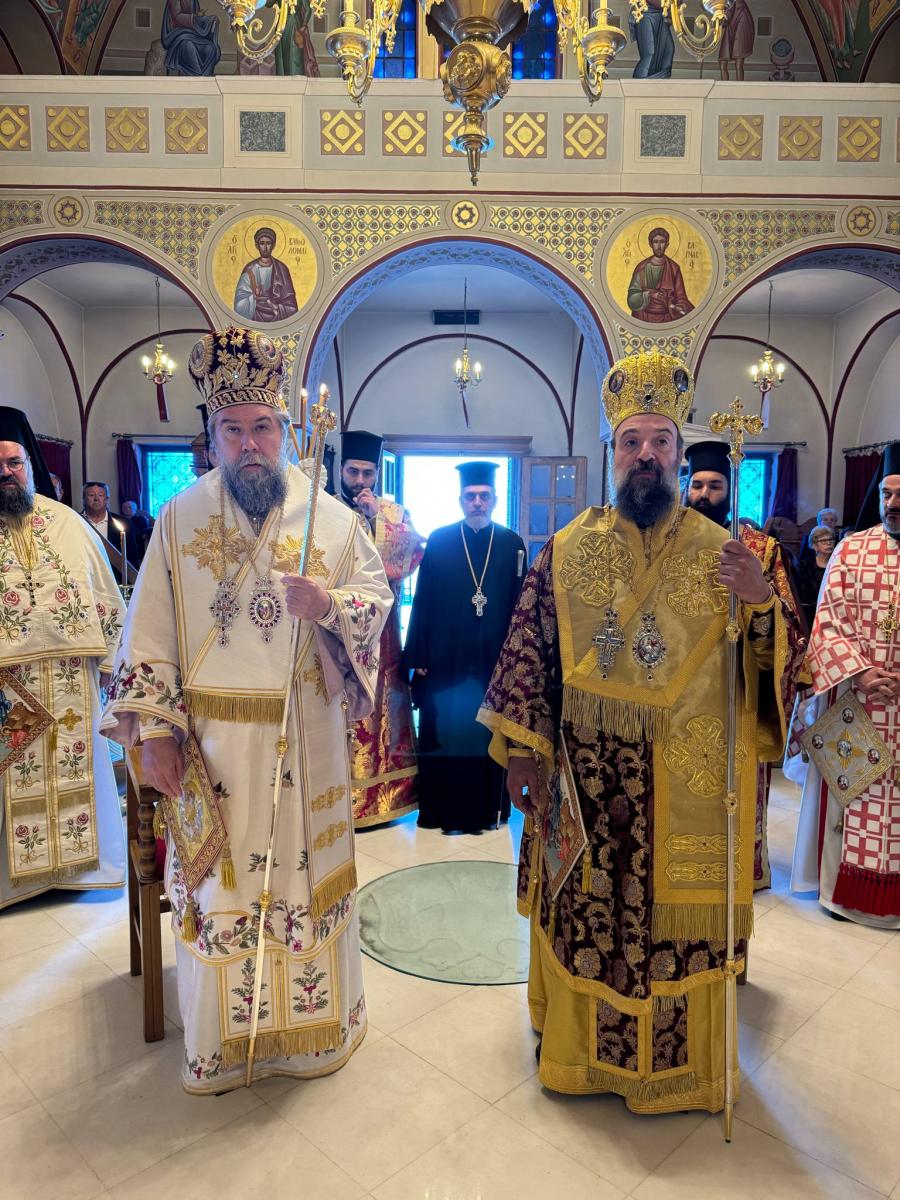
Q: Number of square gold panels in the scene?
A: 12